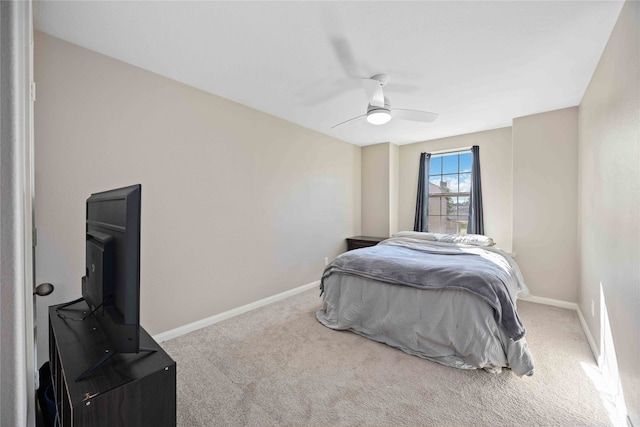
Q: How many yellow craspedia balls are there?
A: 0